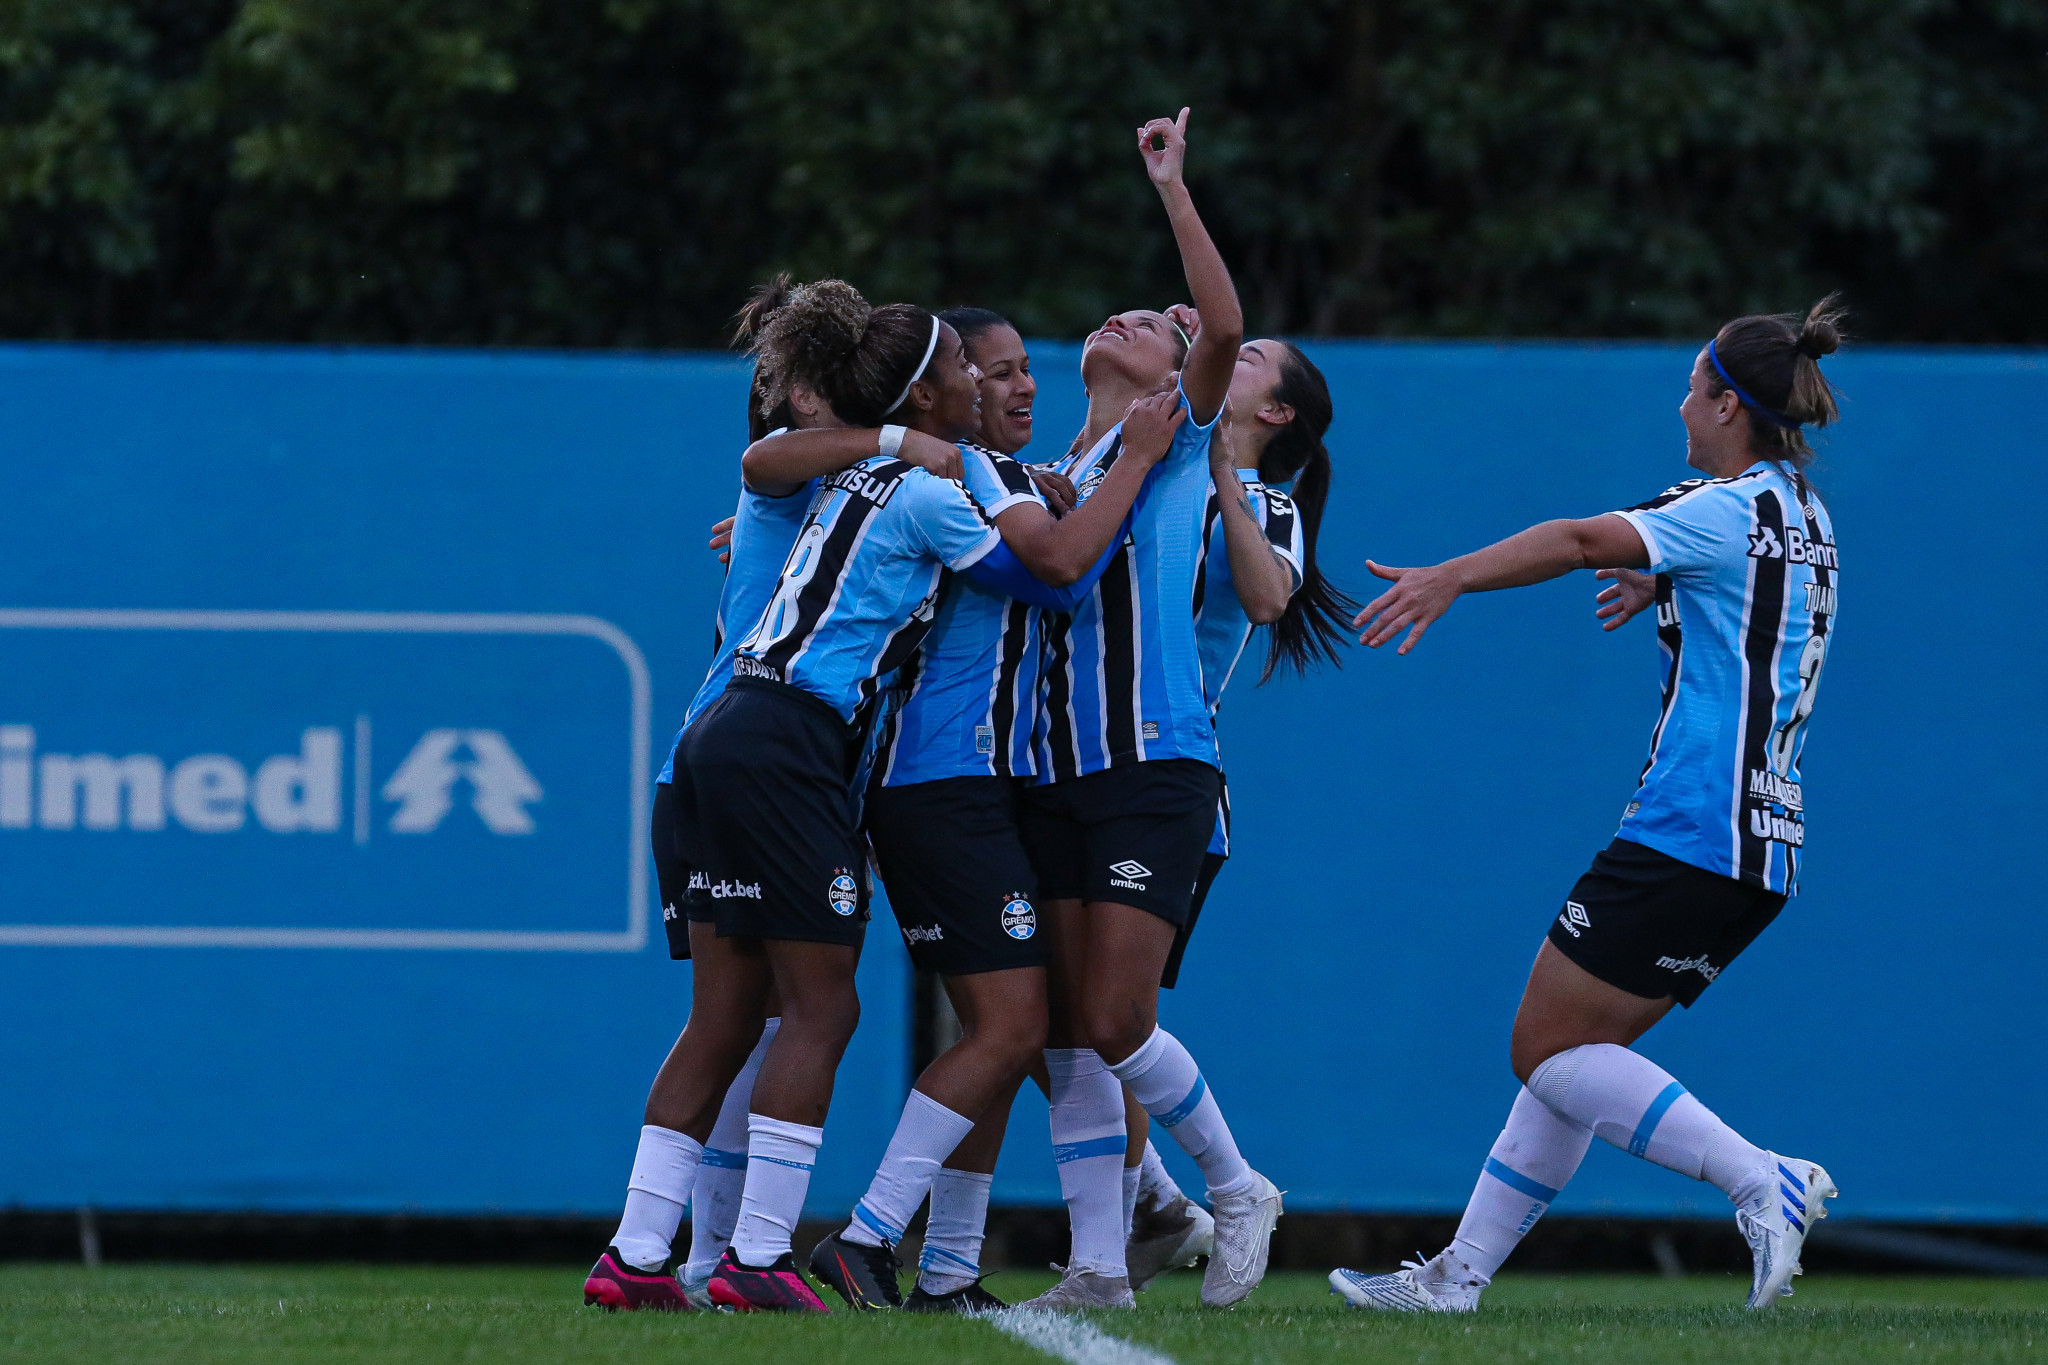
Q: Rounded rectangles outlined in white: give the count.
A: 1